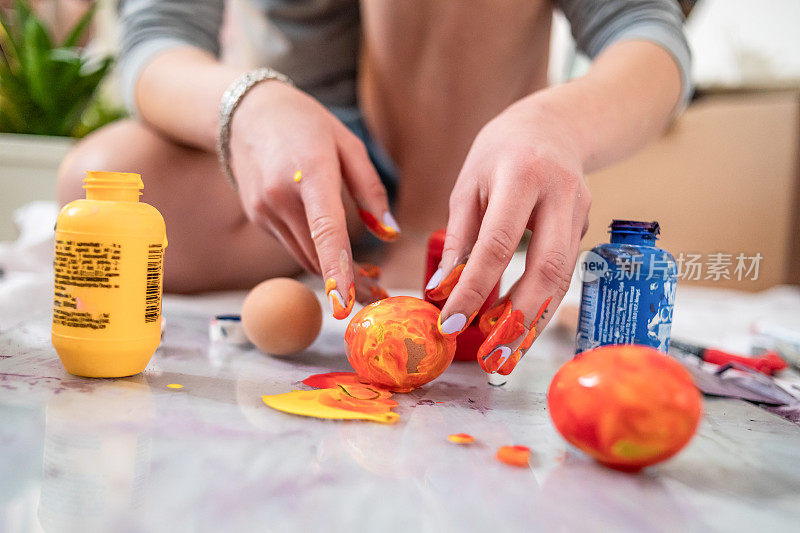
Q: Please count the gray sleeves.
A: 2